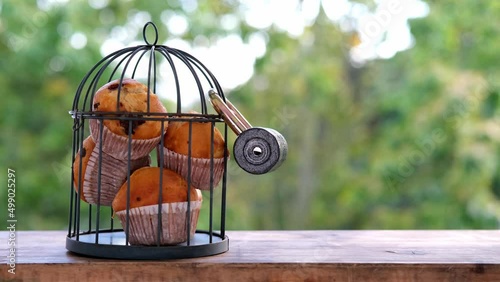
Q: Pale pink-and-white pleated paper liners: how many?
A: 4